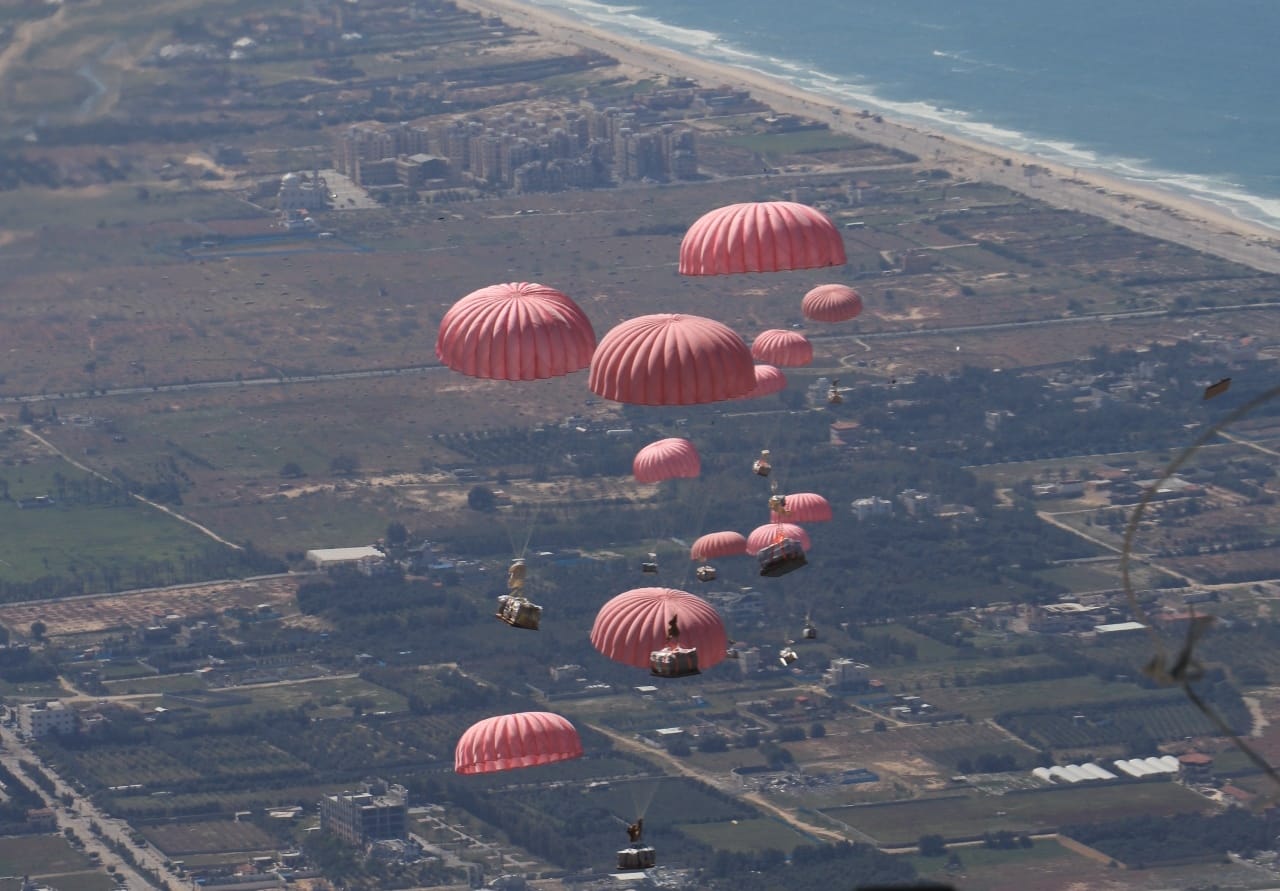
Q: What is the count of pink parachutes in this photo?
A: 12